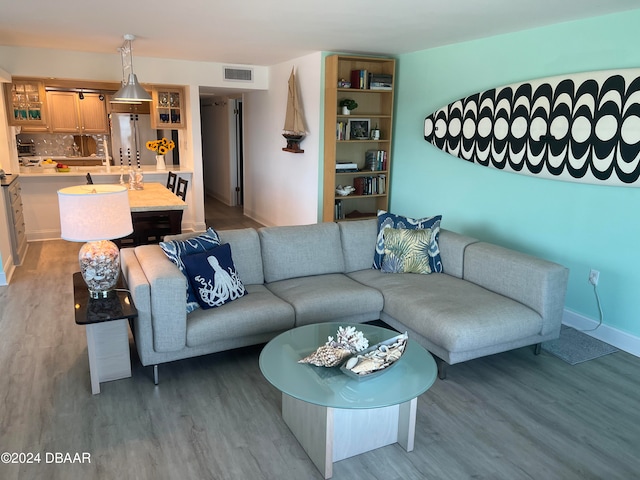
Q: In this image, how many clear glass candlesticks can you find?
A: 3